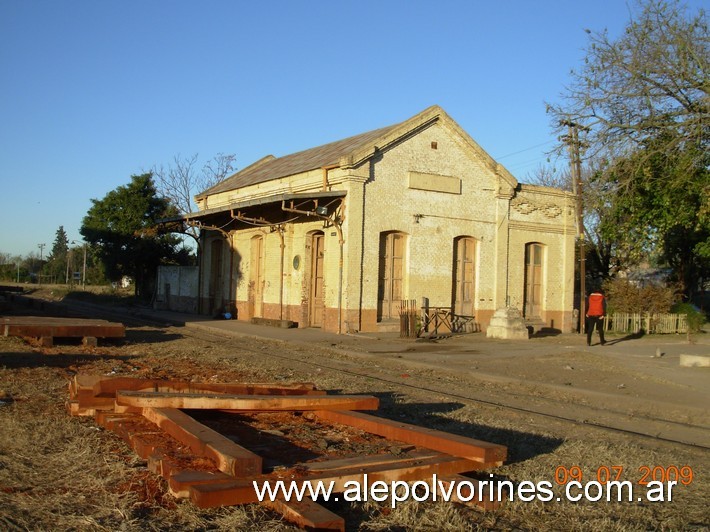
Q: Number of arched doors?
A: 6